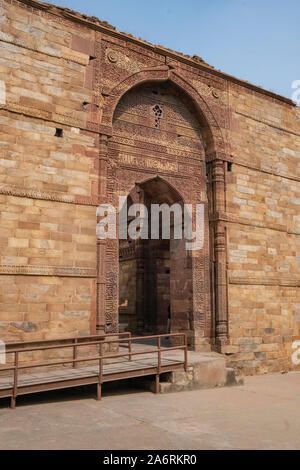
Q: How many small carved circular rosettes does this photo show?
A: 2